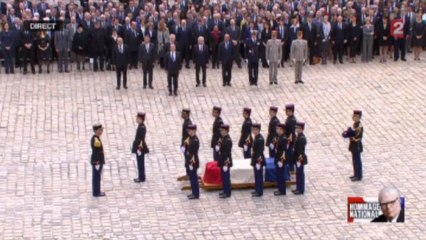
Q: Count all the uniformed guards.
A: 13